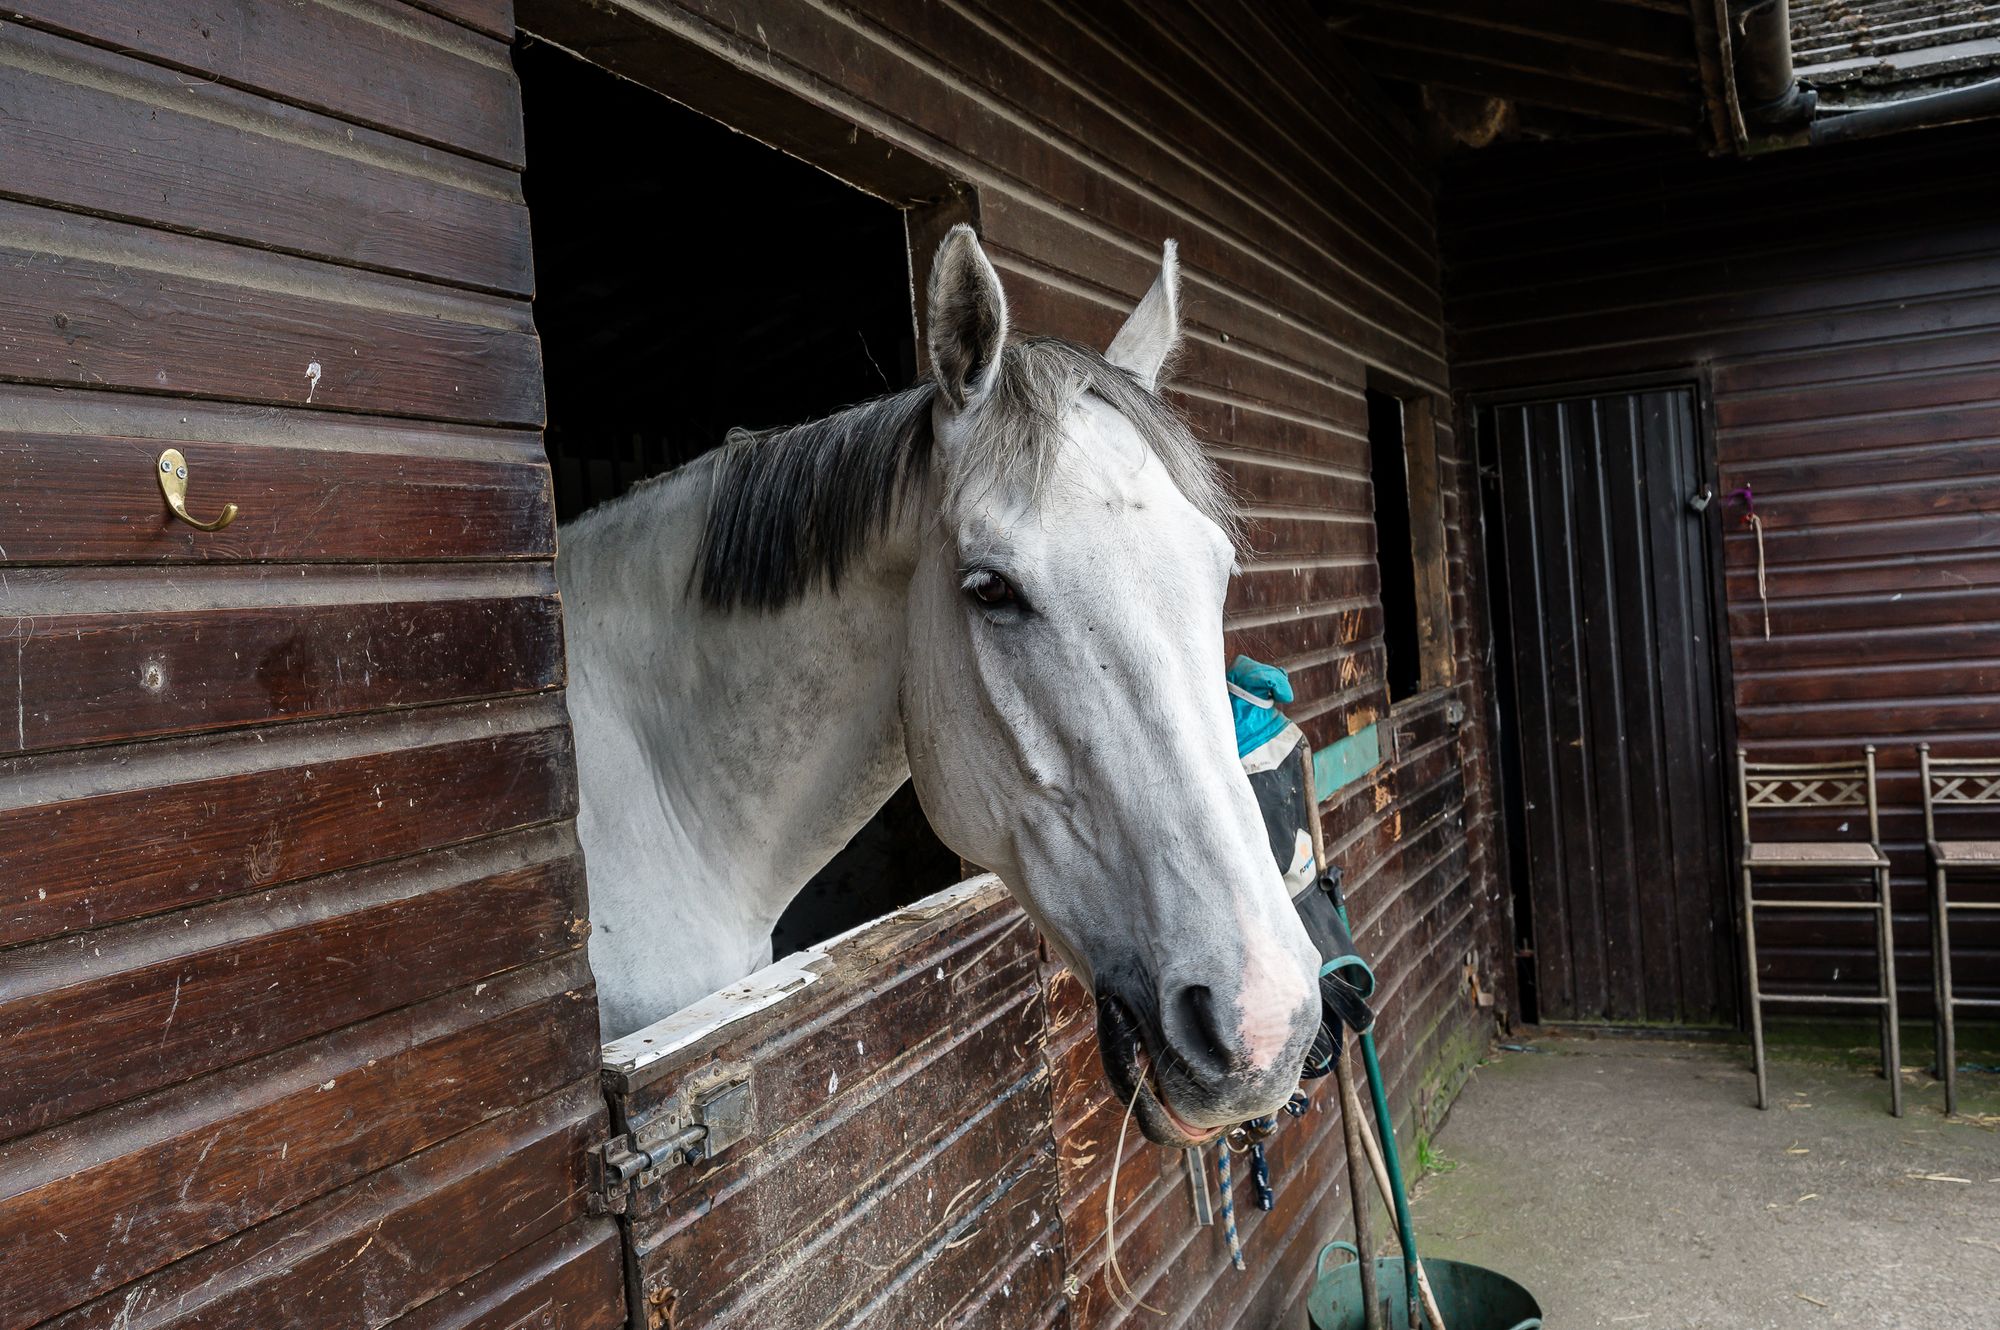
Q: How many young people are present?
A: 0